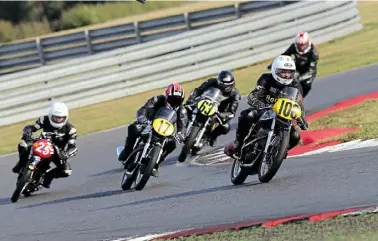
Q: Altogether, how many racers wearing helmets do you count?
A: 5